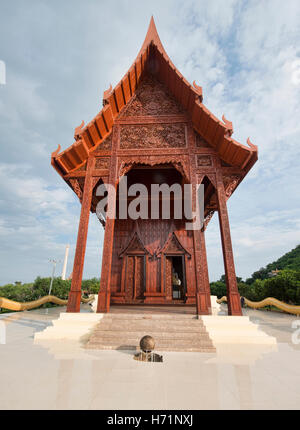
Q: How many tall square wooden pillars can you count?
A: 4